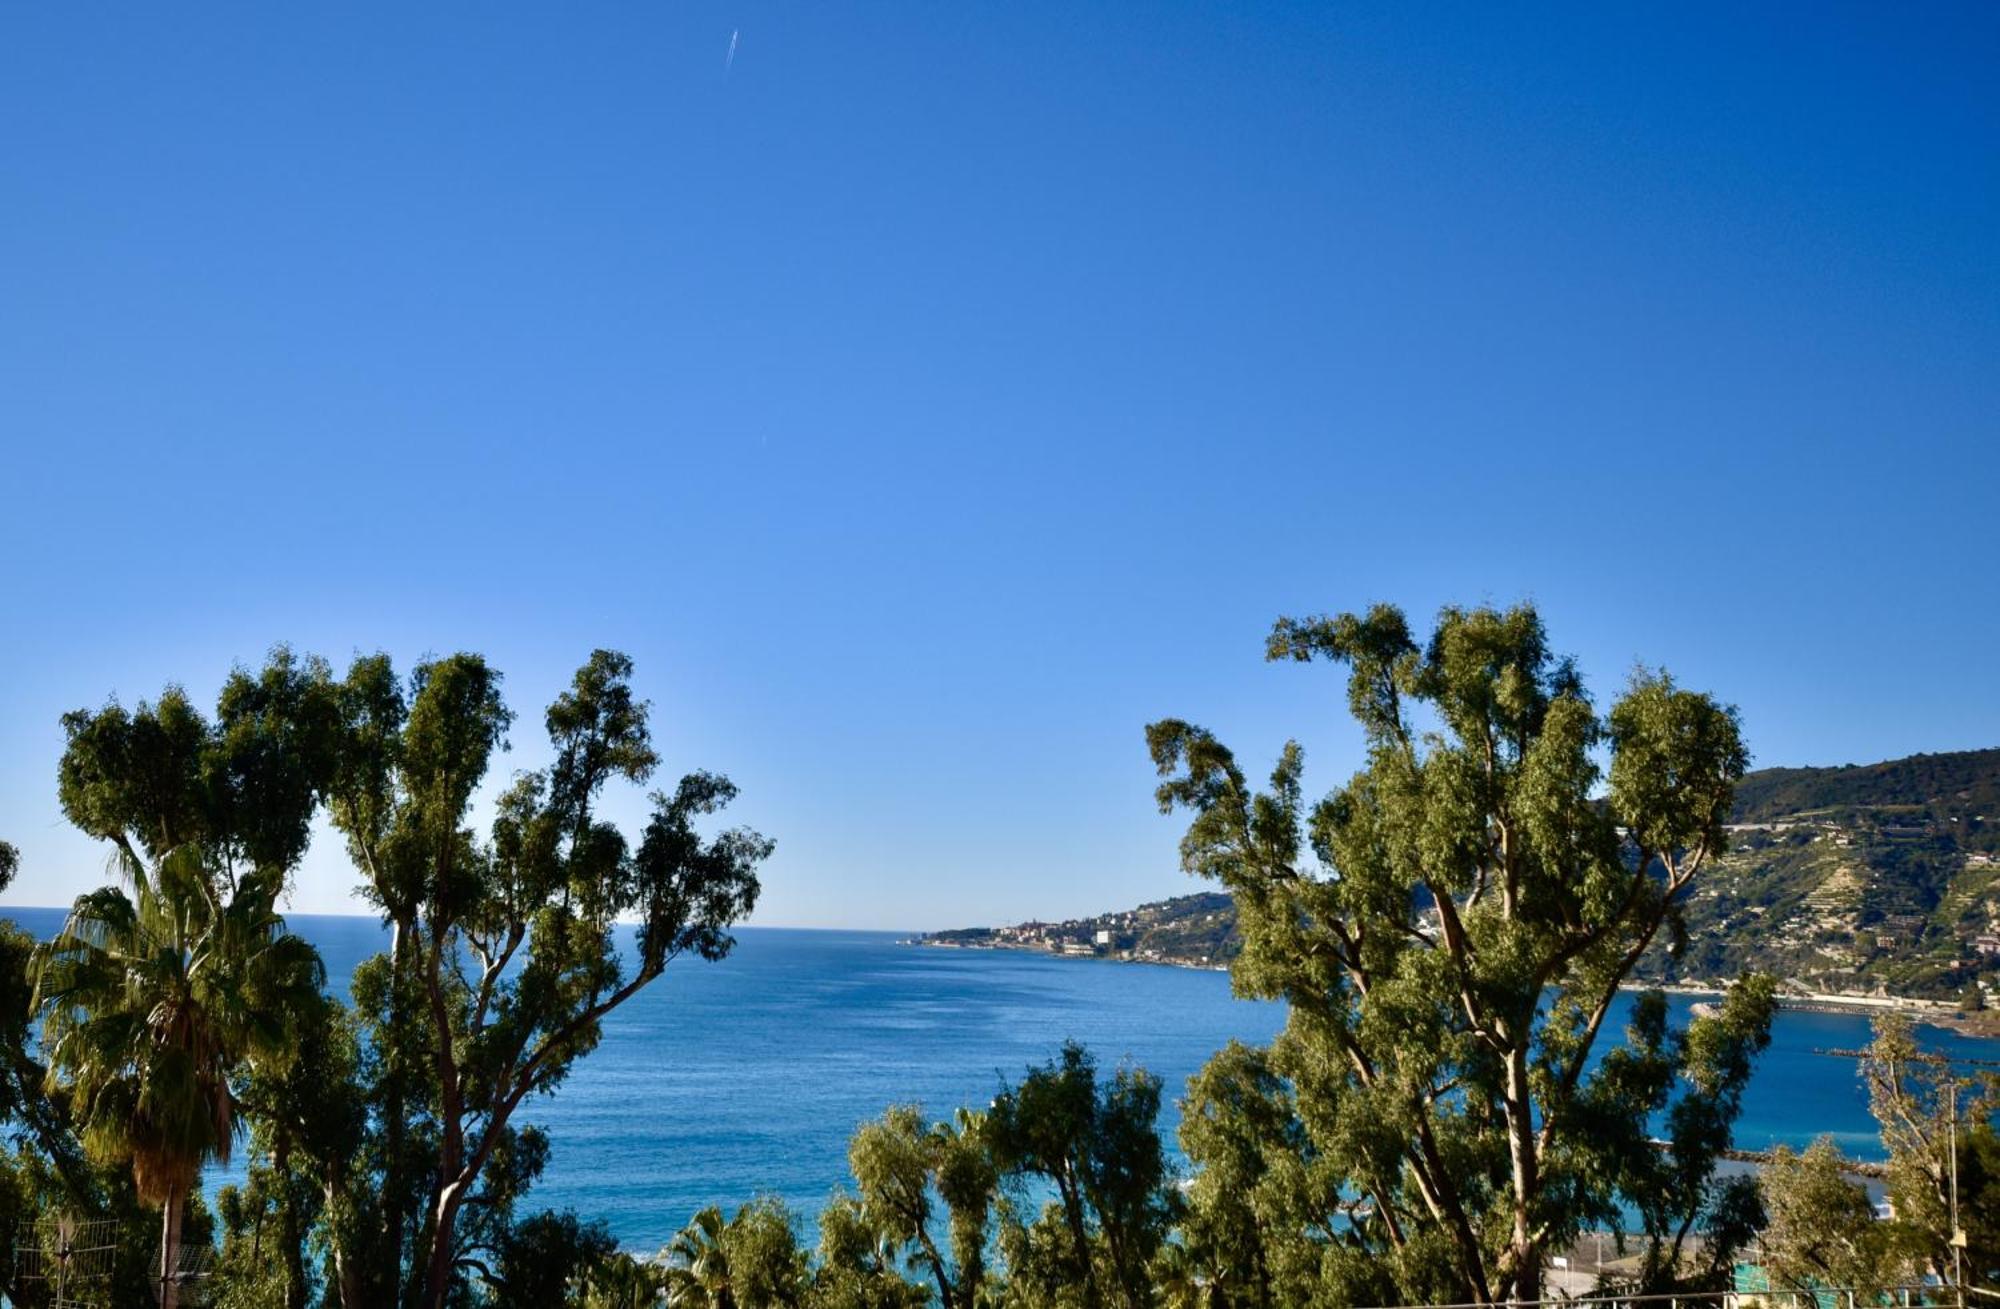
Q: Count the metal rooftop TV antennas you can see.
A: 2